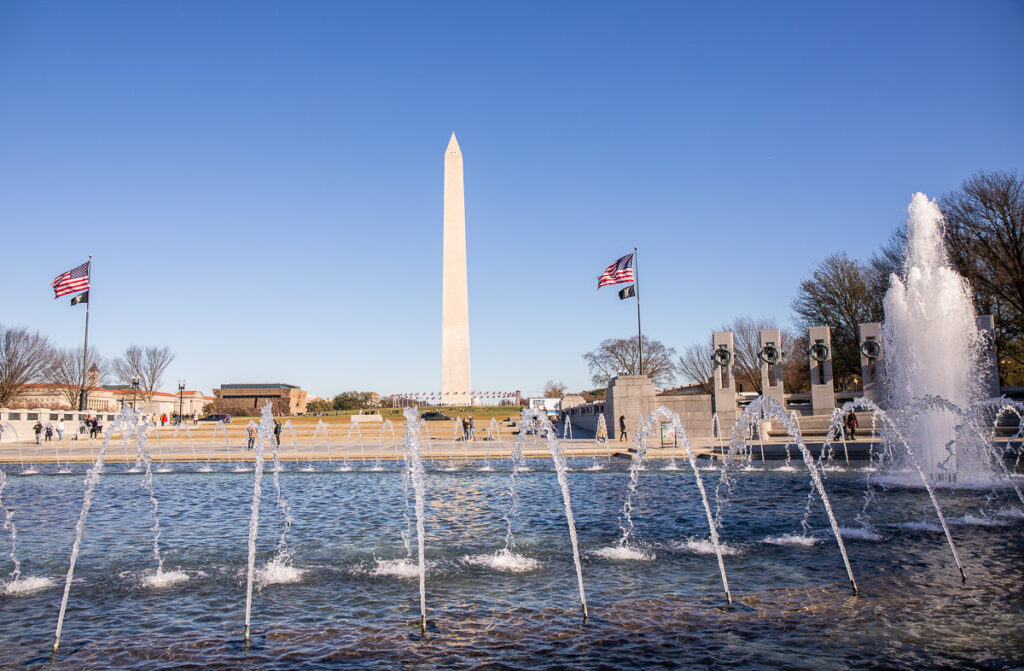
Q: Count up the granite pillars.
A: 5